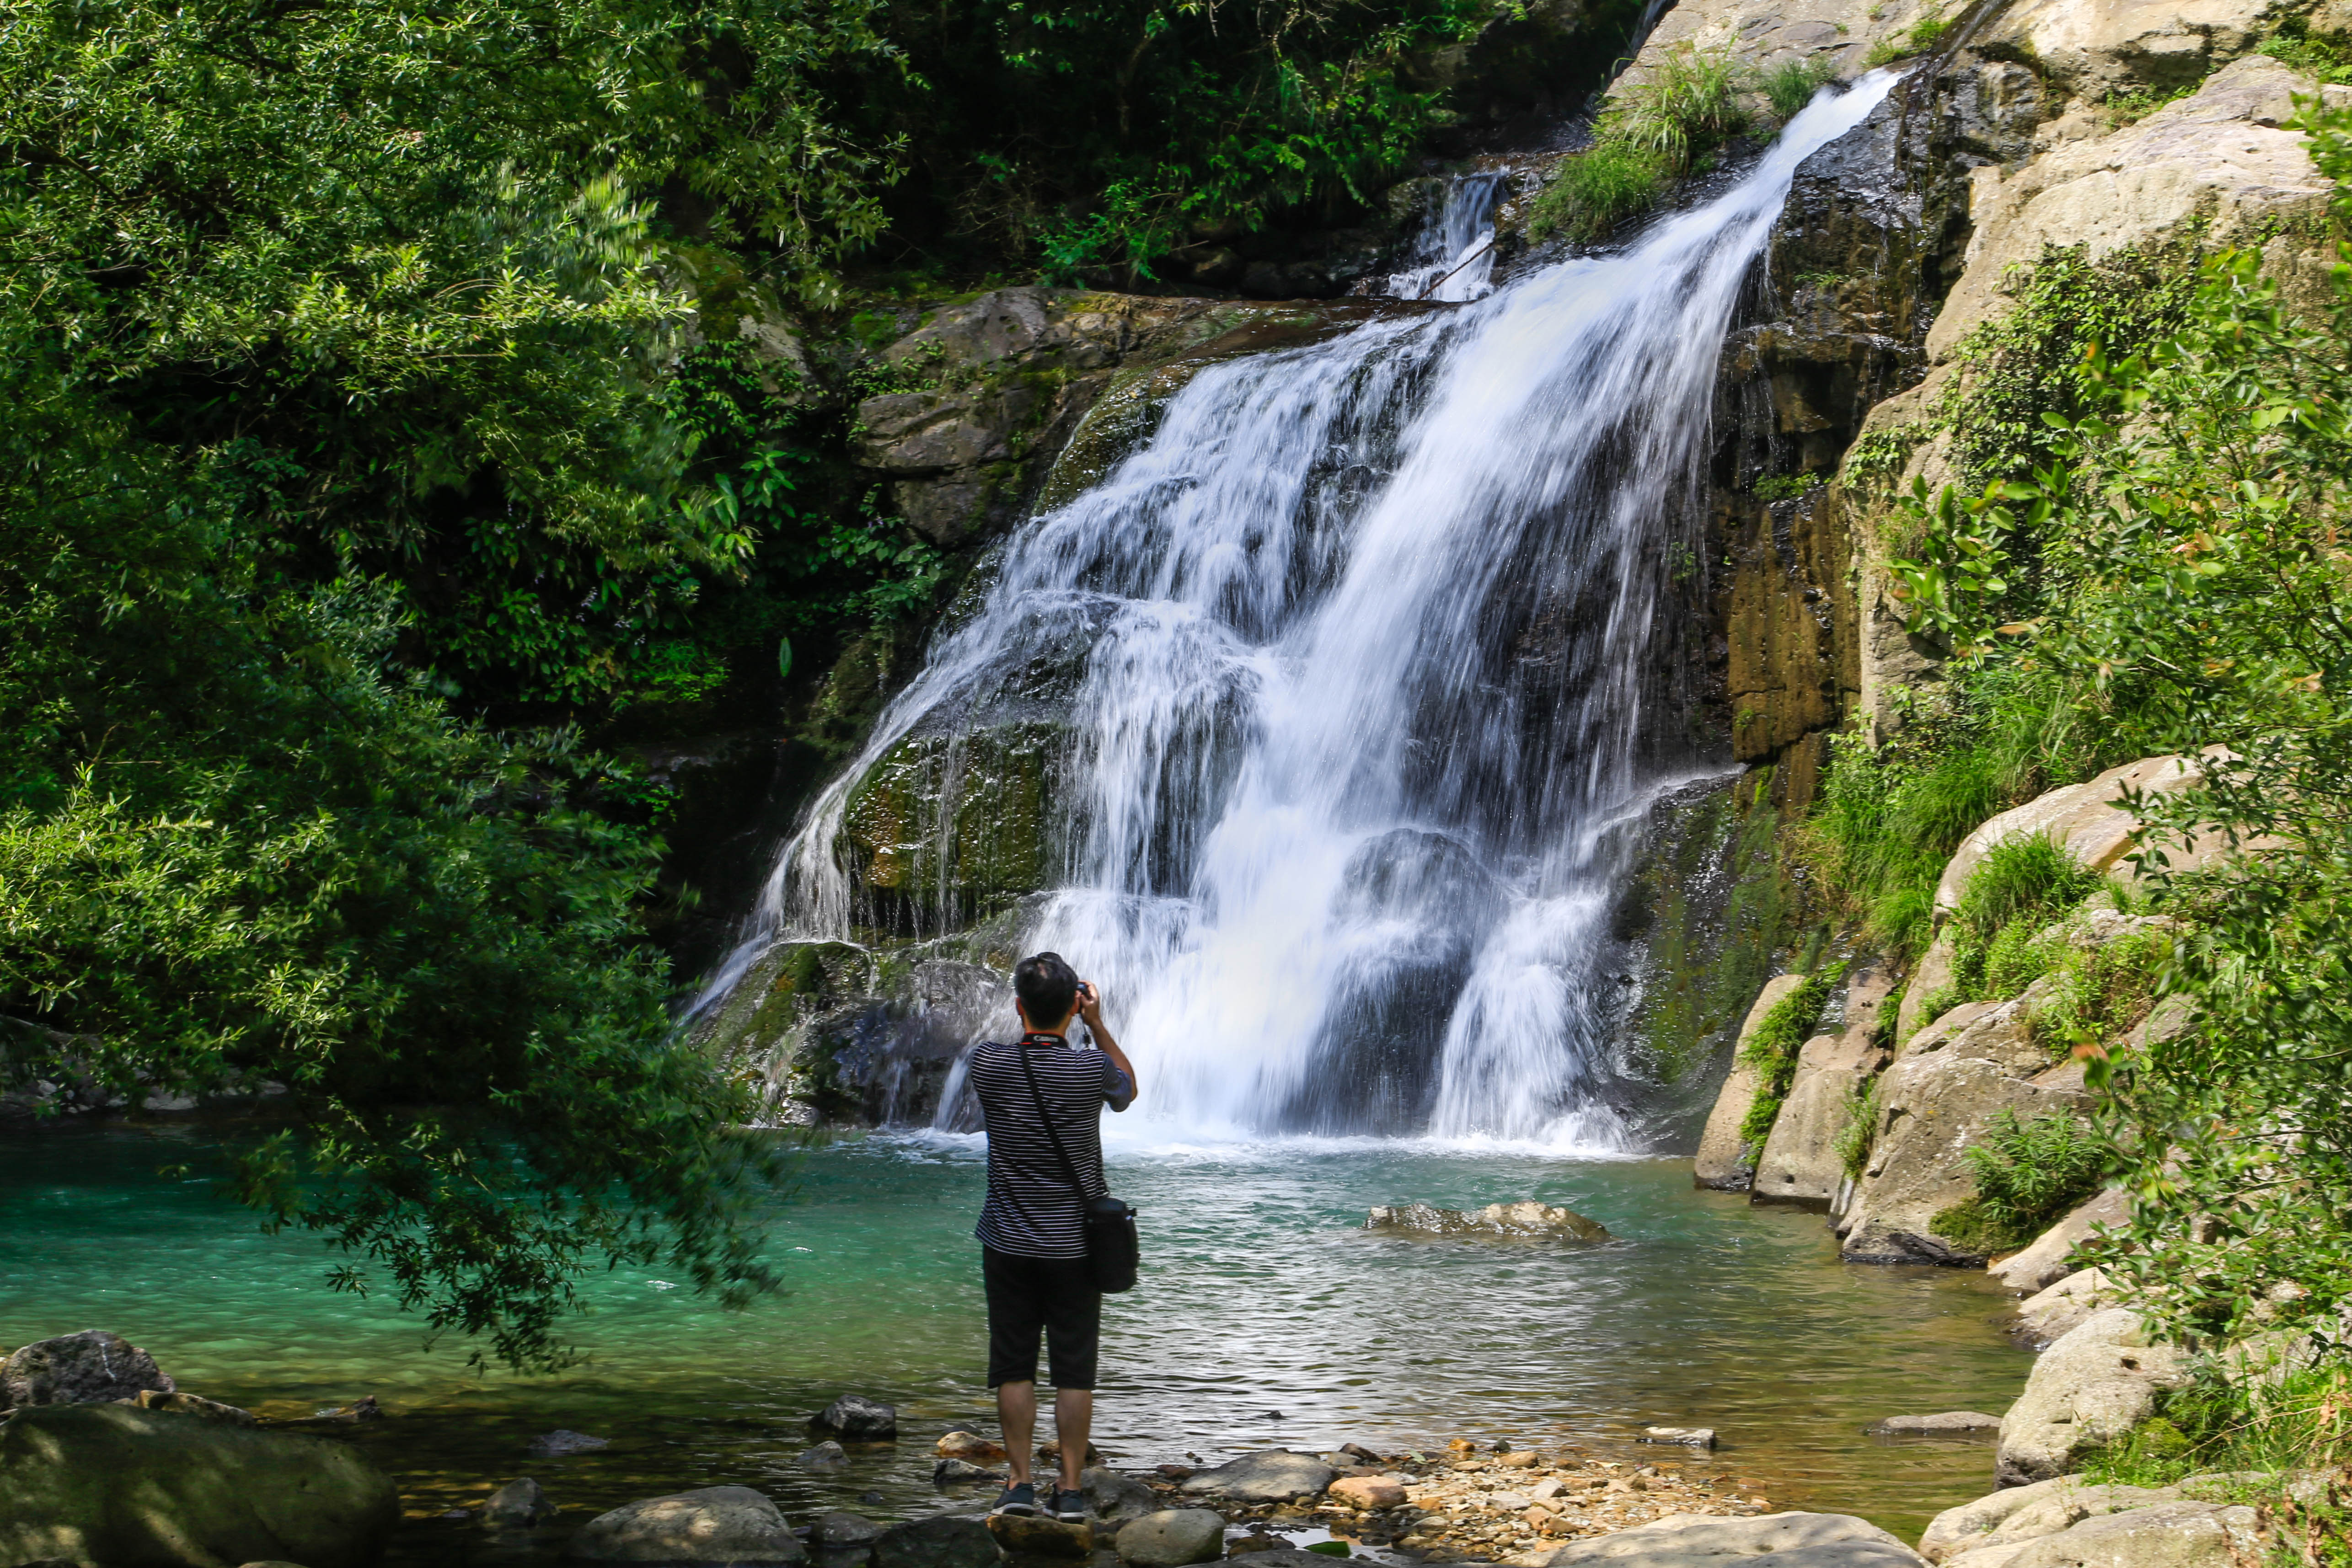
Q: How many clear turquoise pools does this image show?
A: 1